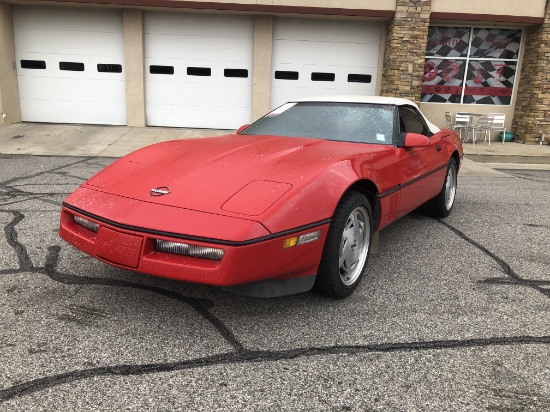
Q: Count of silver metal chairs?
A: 4